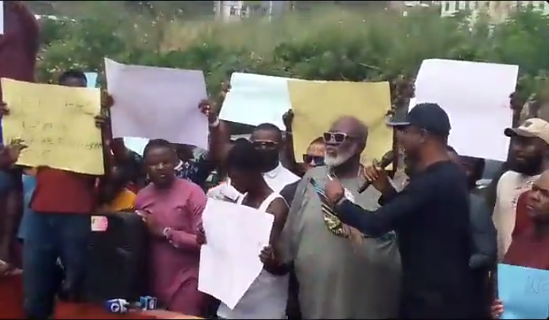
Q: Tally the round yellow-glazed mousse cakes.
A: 0